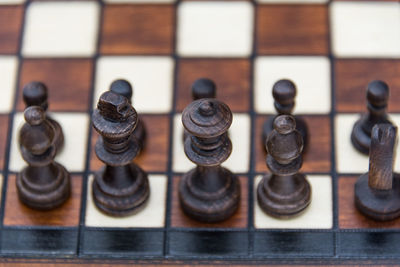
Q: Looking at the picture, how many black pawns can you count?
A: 5